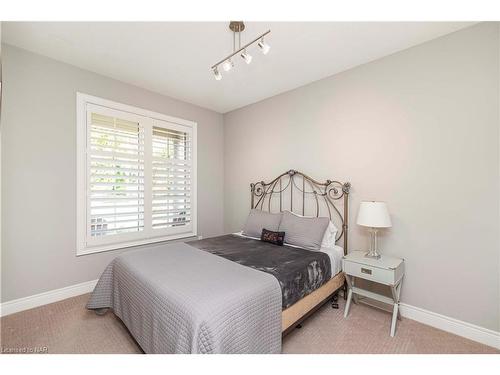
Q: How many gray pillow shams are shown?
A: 2